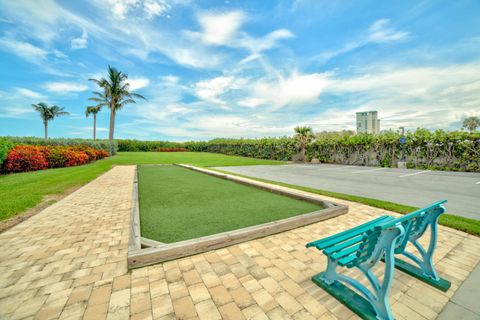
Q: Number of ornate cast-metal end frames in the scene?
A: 2